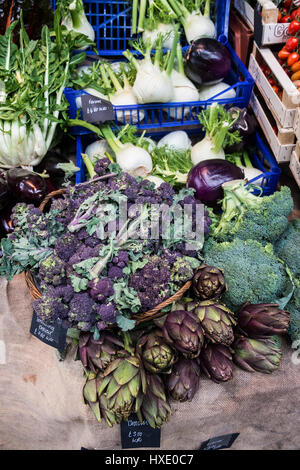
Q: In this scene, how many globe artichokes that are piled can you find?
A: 12